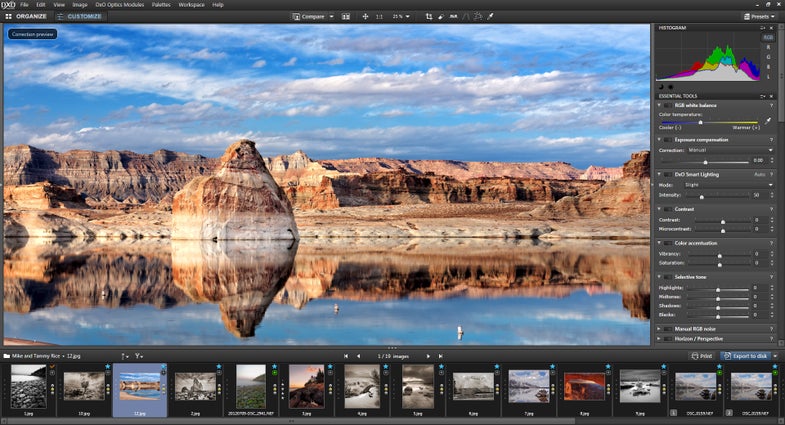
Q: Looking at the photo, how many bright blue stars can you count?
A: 13